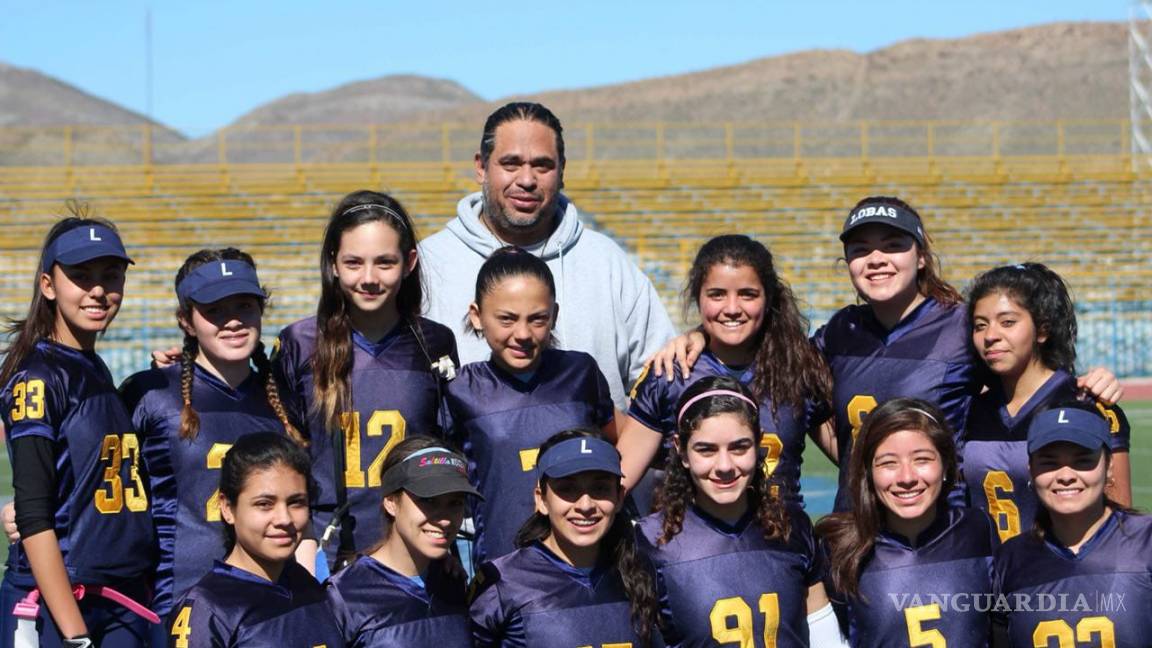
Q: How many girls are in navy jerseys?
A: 13